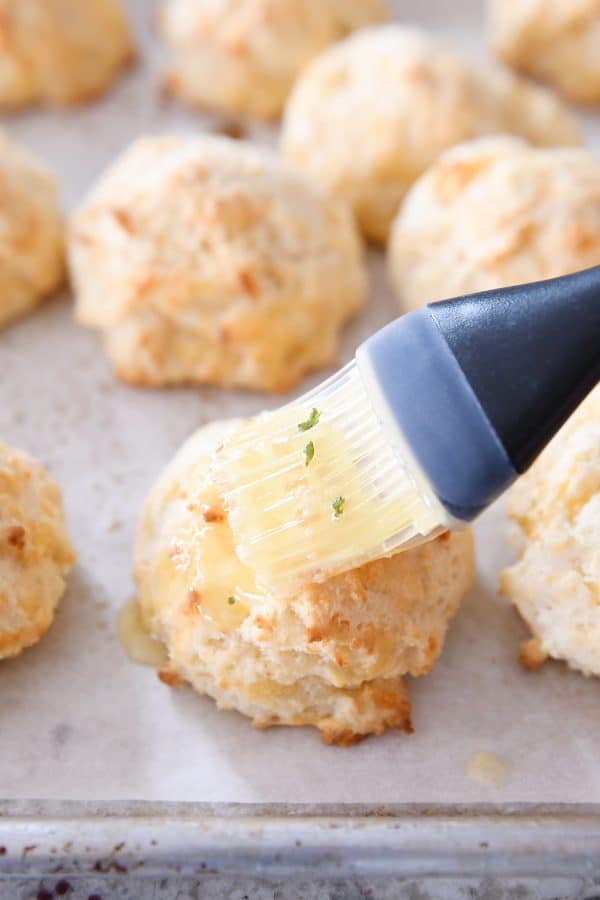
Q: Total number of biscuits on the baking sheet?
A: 10